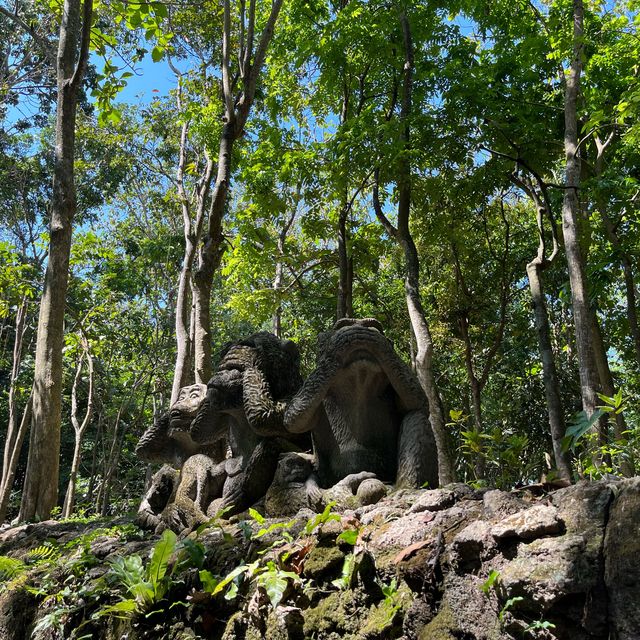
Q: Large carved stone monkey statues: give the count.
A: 3